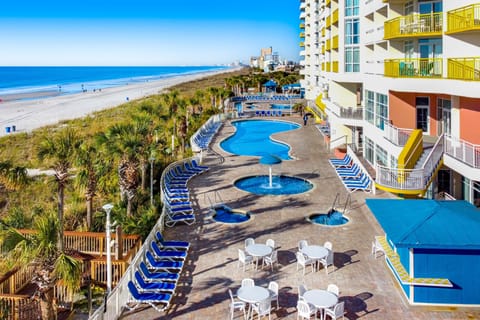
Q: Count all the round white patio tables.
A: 4